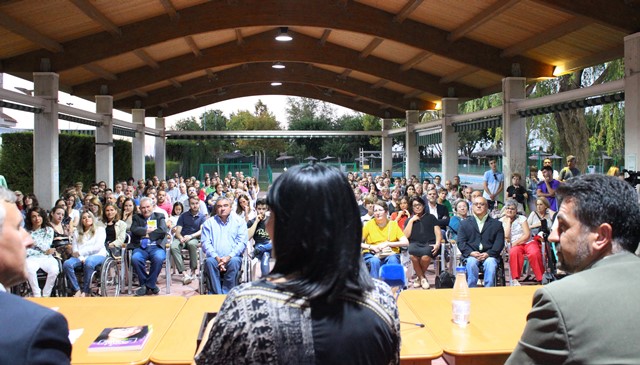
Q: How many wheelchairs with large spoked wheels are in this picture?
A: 4